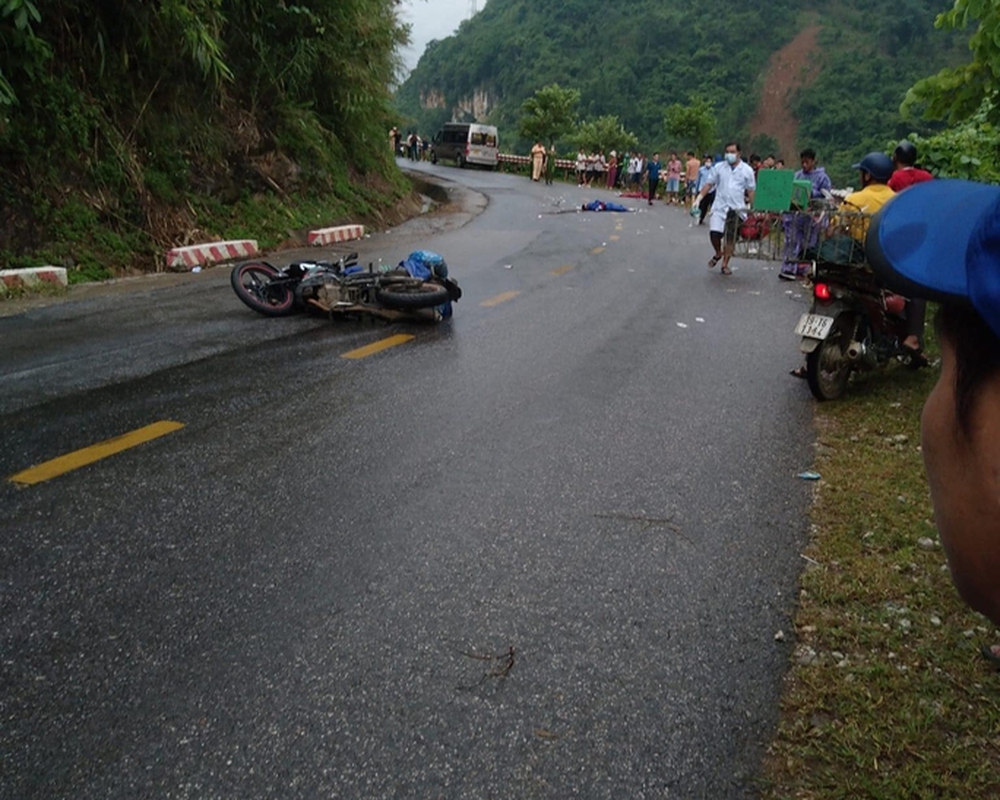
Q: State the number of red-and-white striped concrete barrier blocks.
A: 3